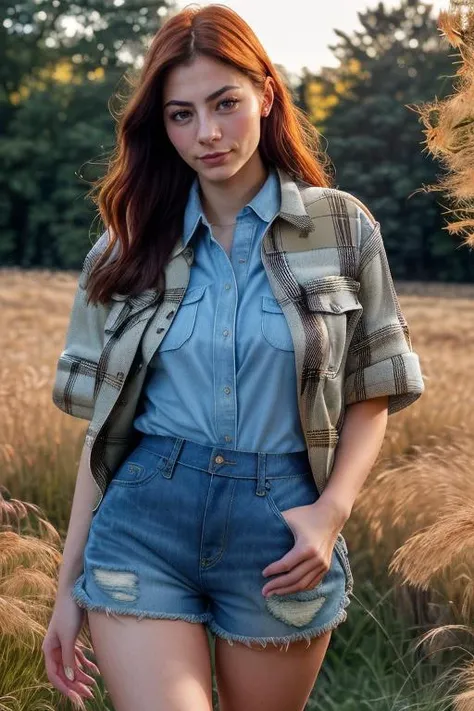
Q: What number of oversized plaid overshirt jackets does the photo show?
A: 1